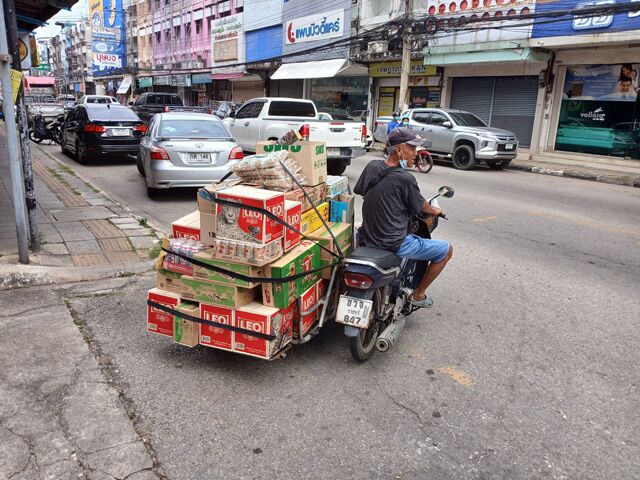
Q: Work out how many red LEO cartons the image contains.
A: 8